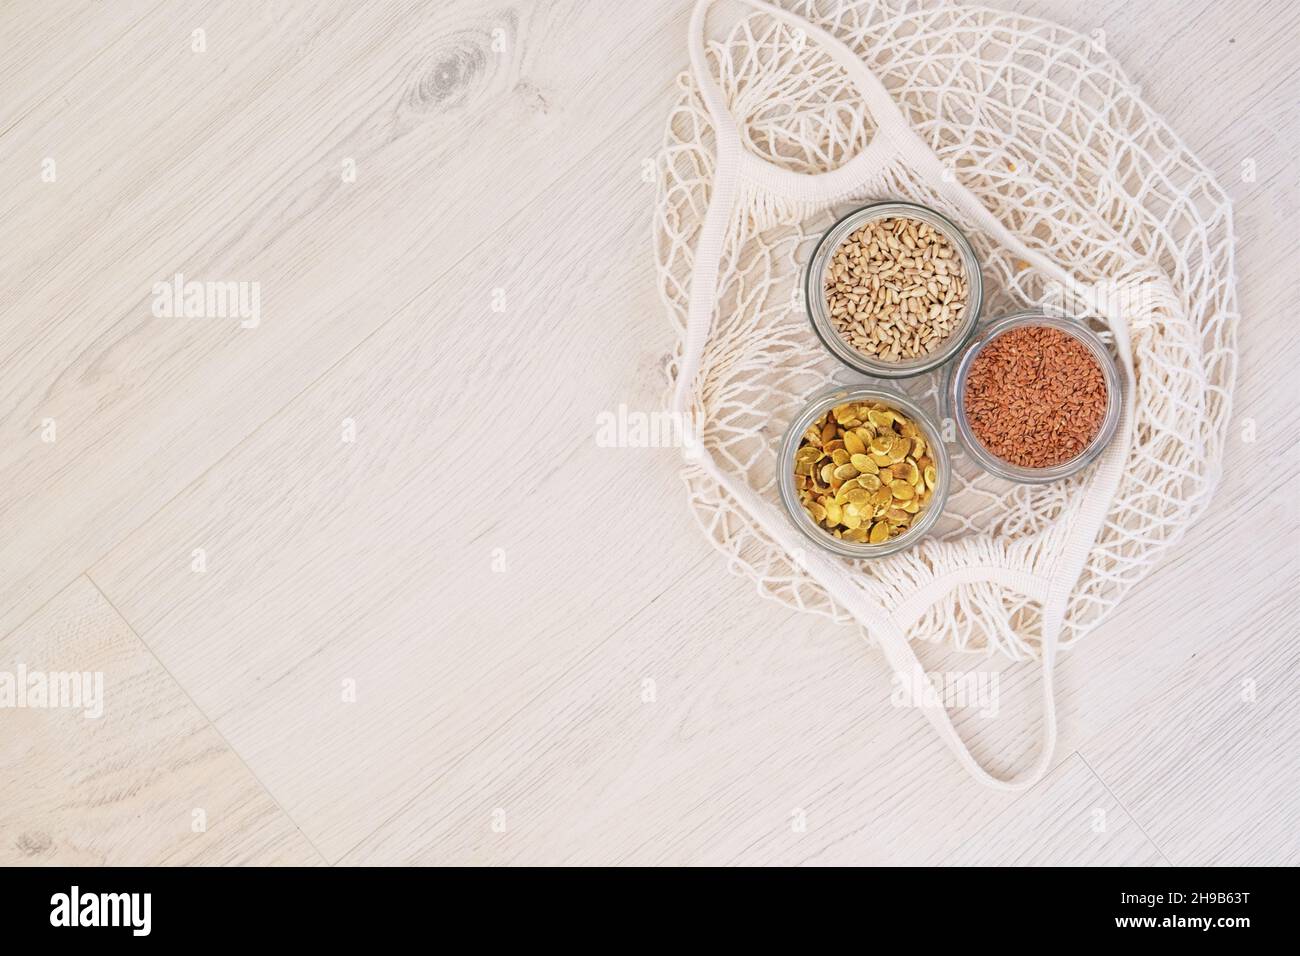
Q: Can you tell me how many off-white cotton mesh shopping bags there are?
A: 1